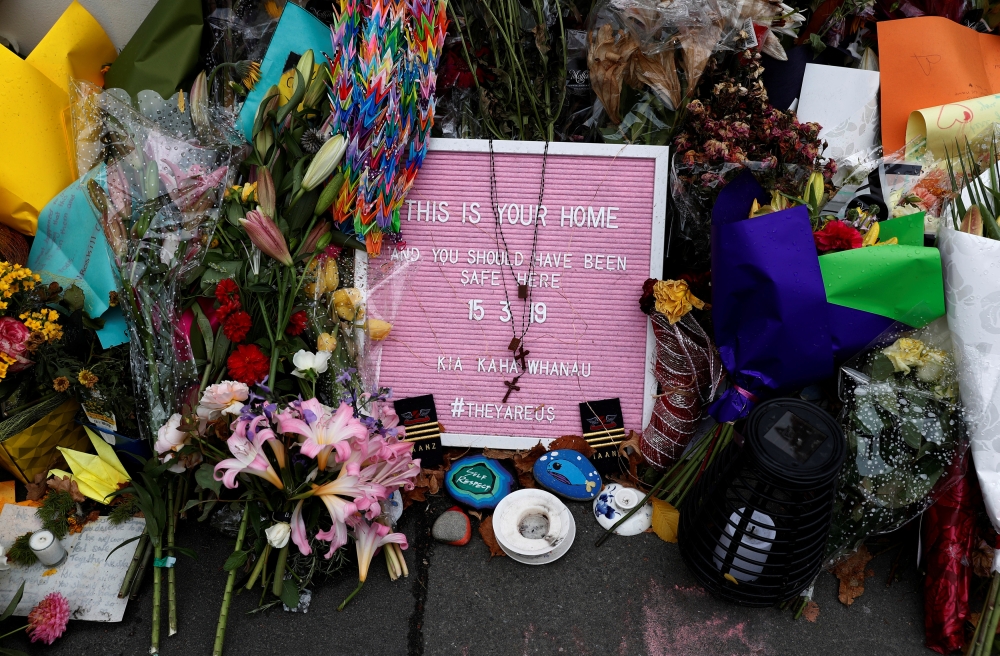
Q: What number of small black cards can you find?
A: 2